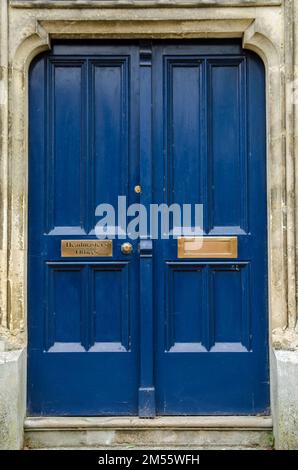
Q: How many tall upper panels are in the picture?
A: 4